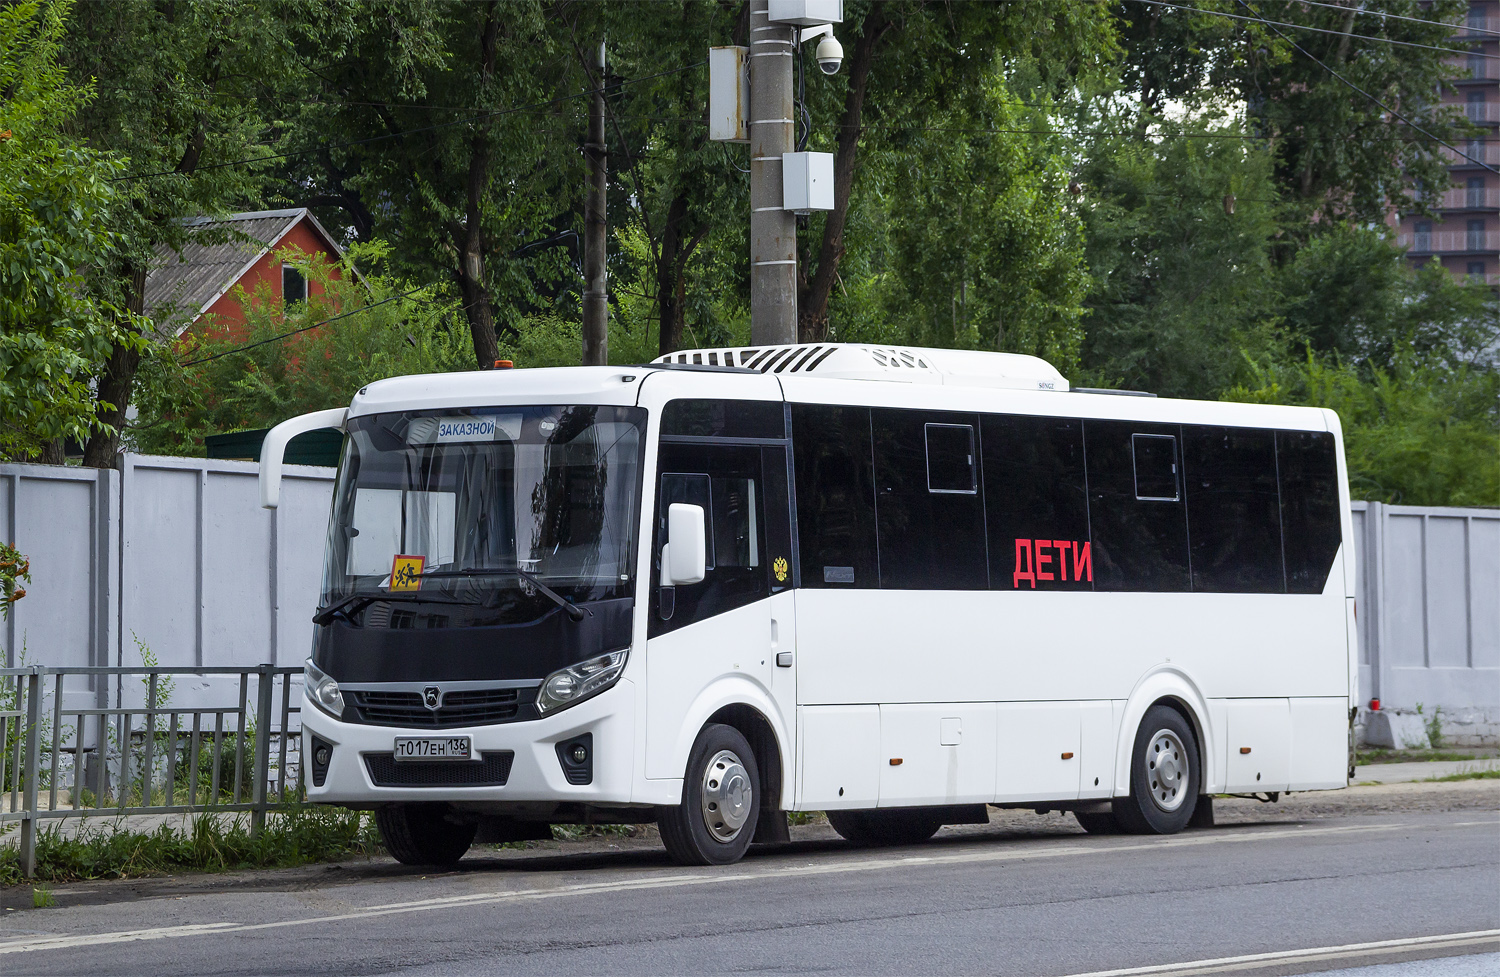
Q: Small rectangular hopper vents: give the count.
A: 2